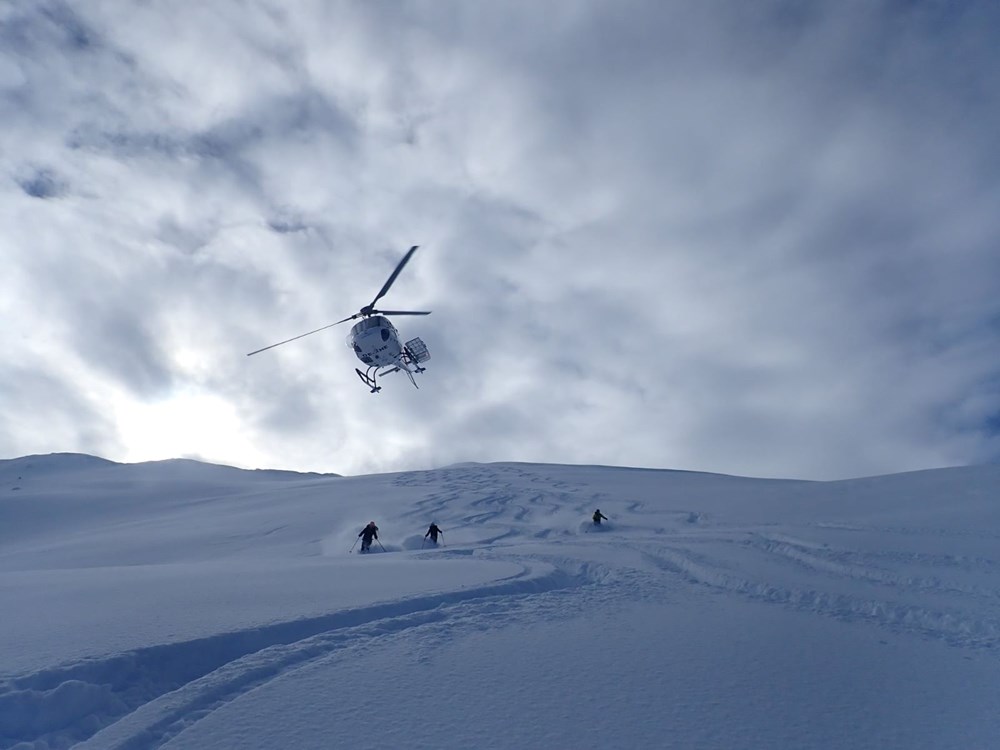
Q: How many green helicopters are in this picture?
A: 0